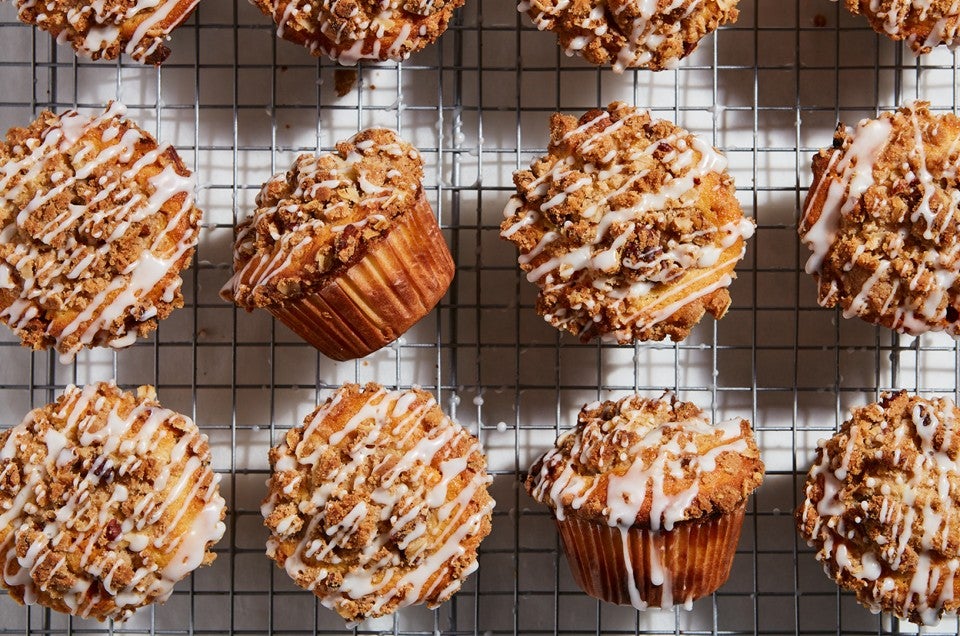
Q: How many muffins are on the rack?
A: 12